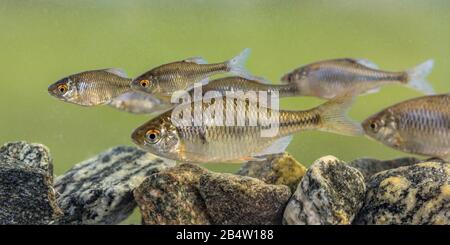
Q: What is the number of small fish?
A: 7